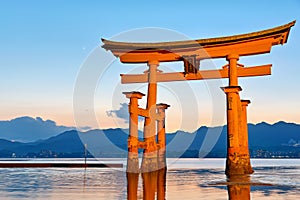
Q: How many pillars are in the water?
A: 6